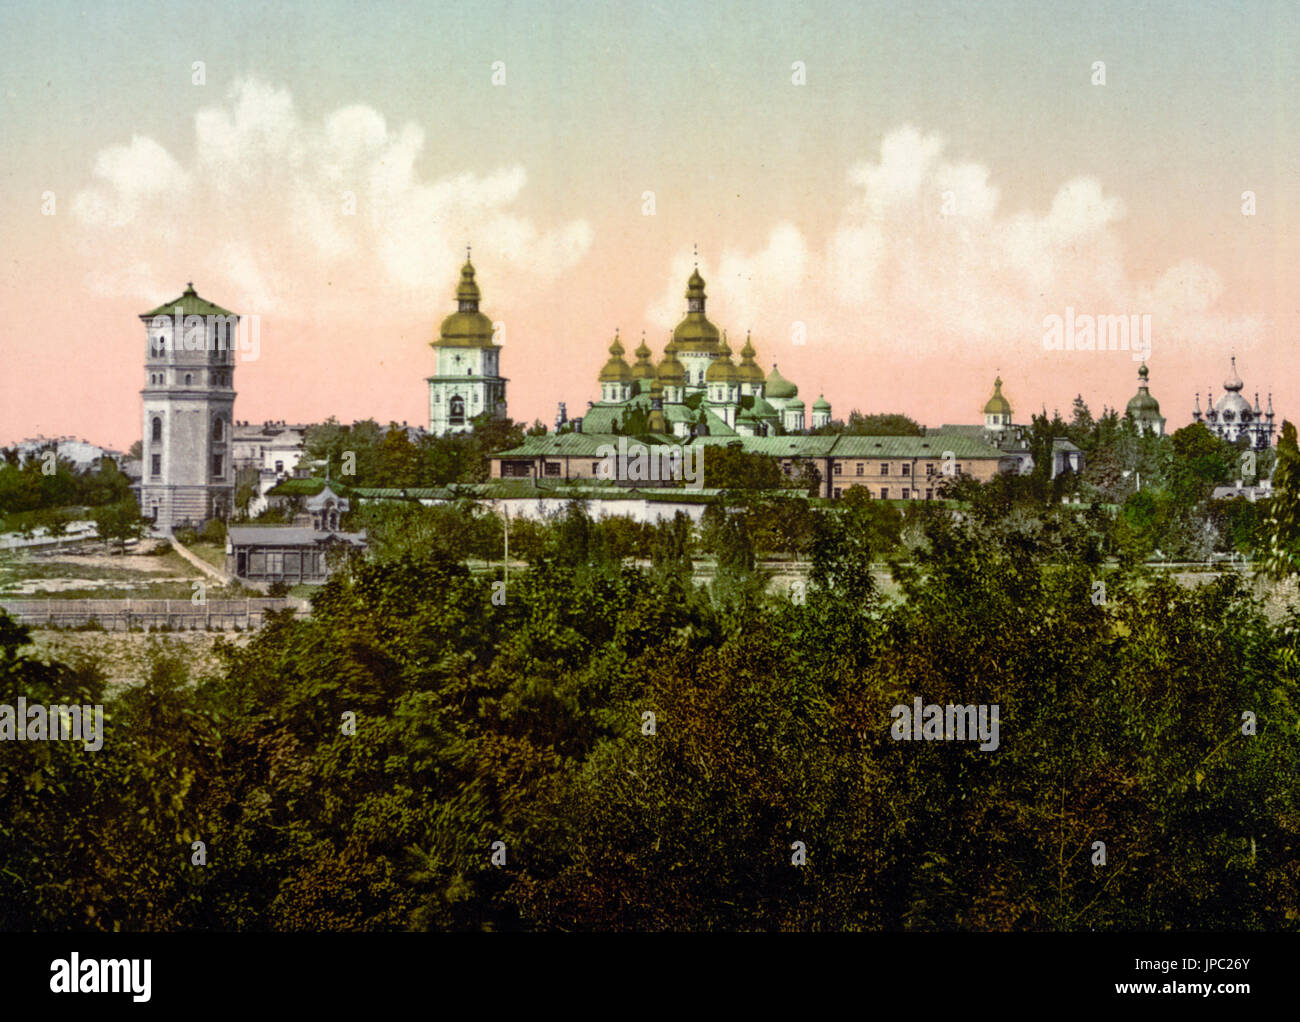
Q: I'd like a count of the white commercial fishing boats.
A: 0